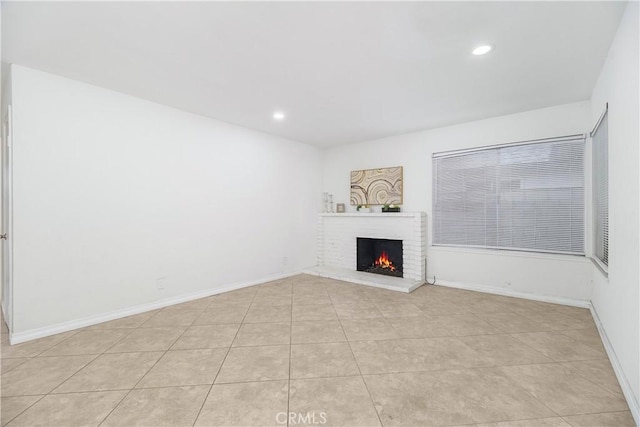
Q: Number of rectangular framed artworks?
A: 1